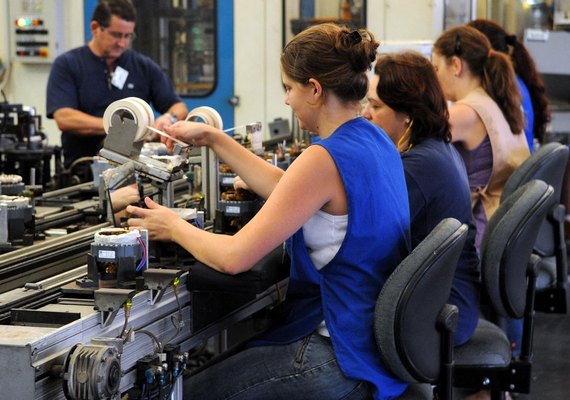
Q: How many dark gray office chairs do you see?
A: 3